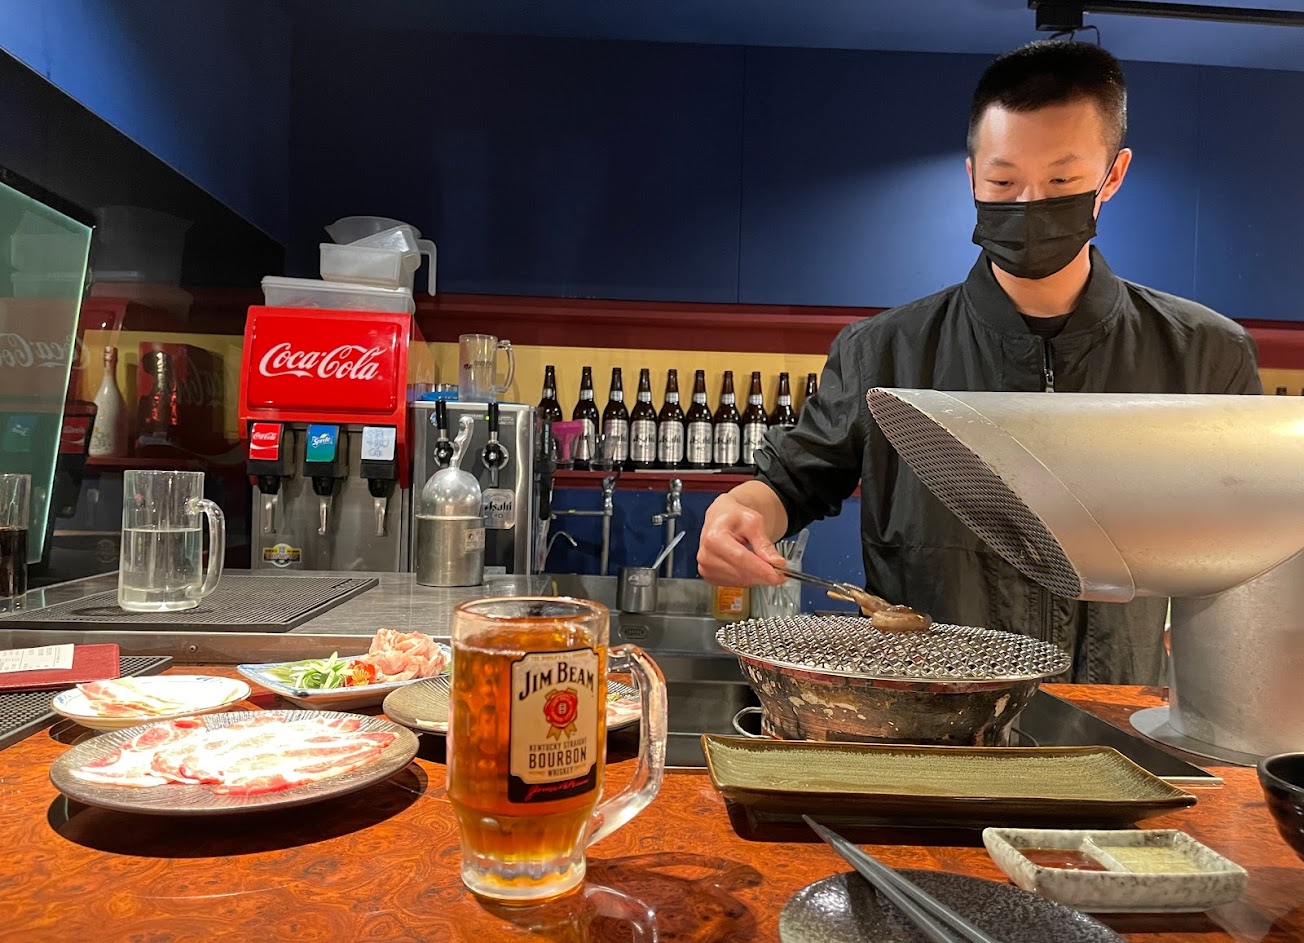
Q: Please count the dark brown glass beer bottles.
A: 10